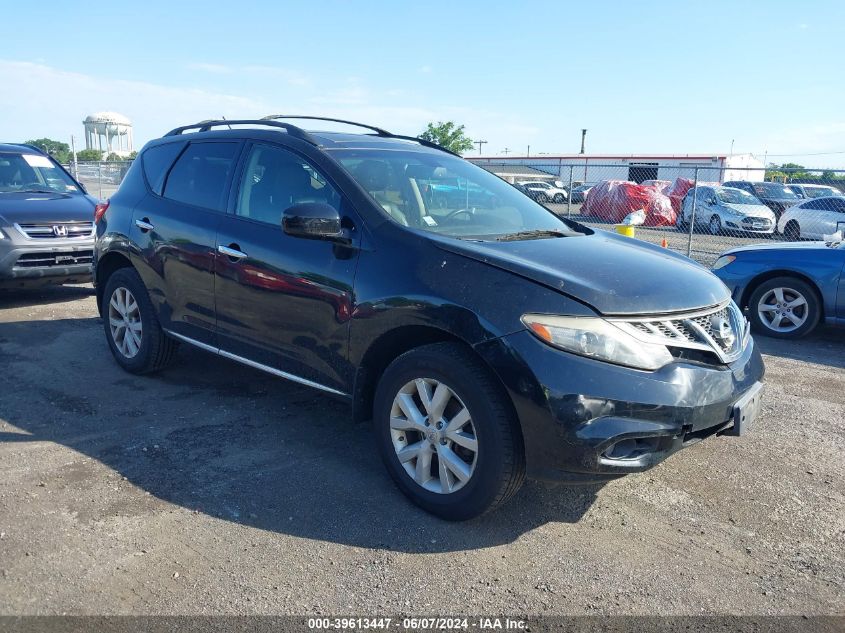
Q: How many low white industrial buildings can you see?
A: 1